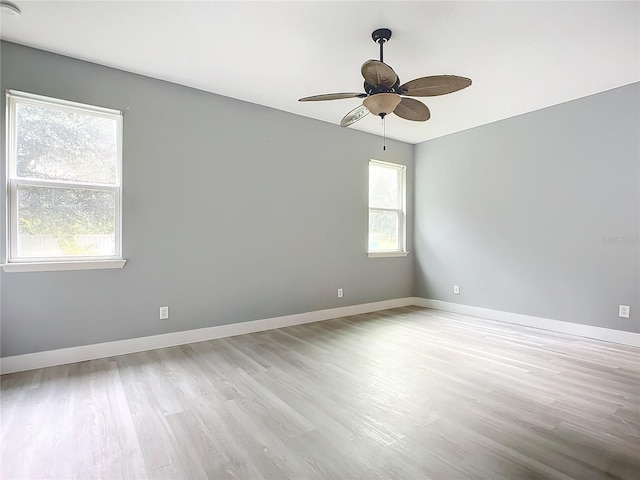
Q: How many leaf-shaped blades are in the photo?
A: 5